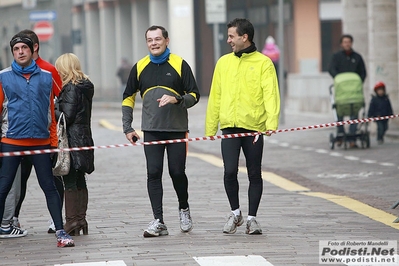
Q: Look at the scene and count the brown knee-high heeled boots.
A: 2